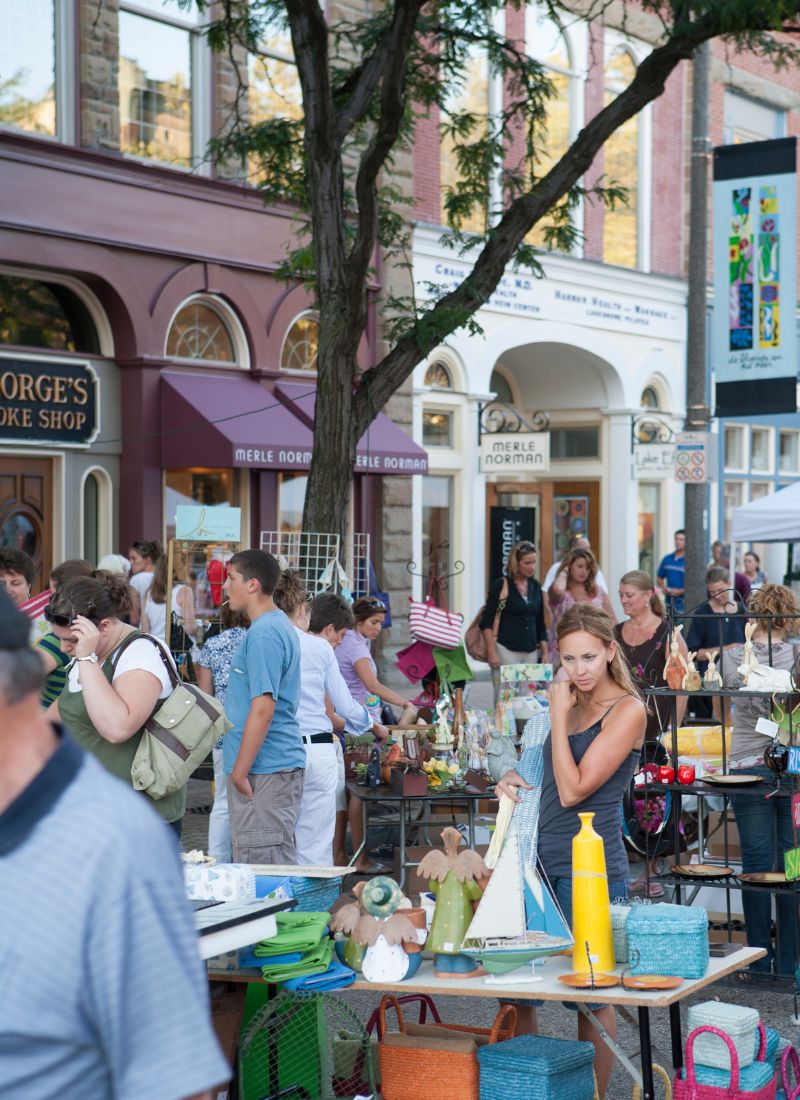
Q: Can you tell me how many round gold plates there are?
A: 3